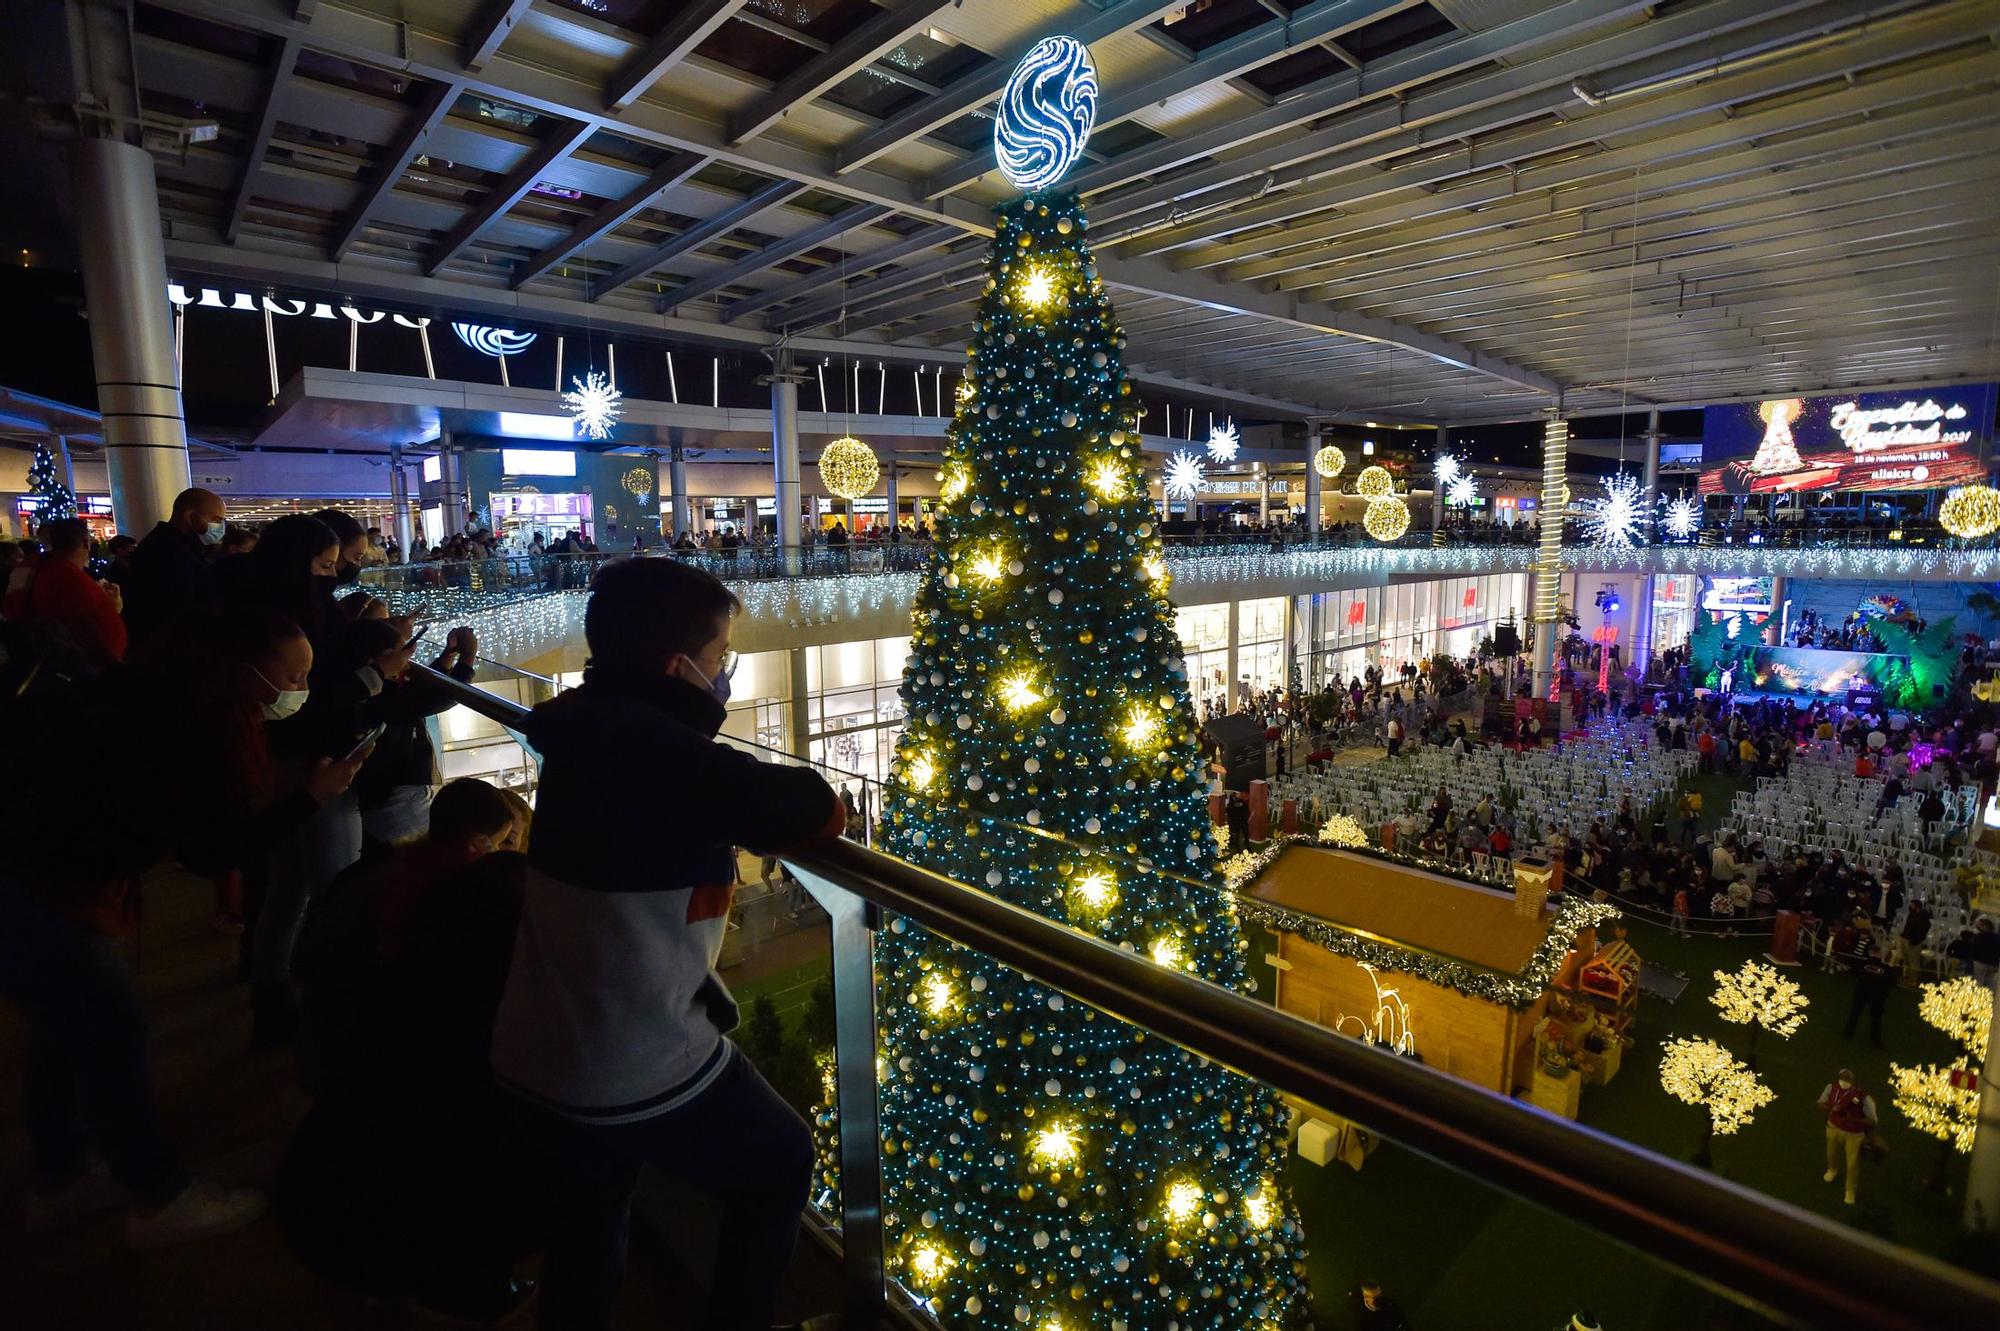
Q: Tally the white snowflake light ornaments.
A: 7